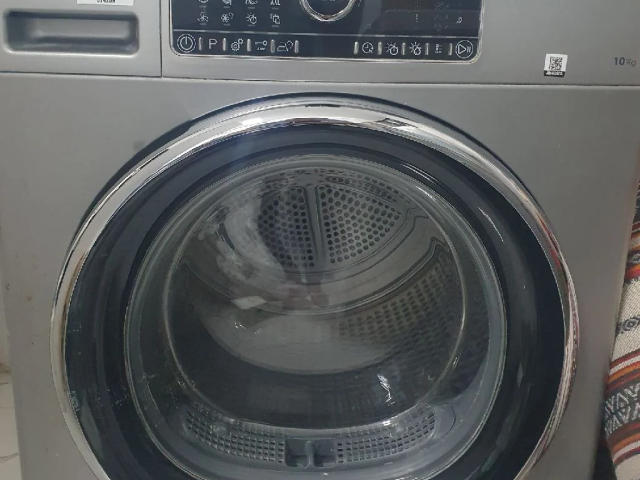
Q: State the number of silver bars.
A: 10